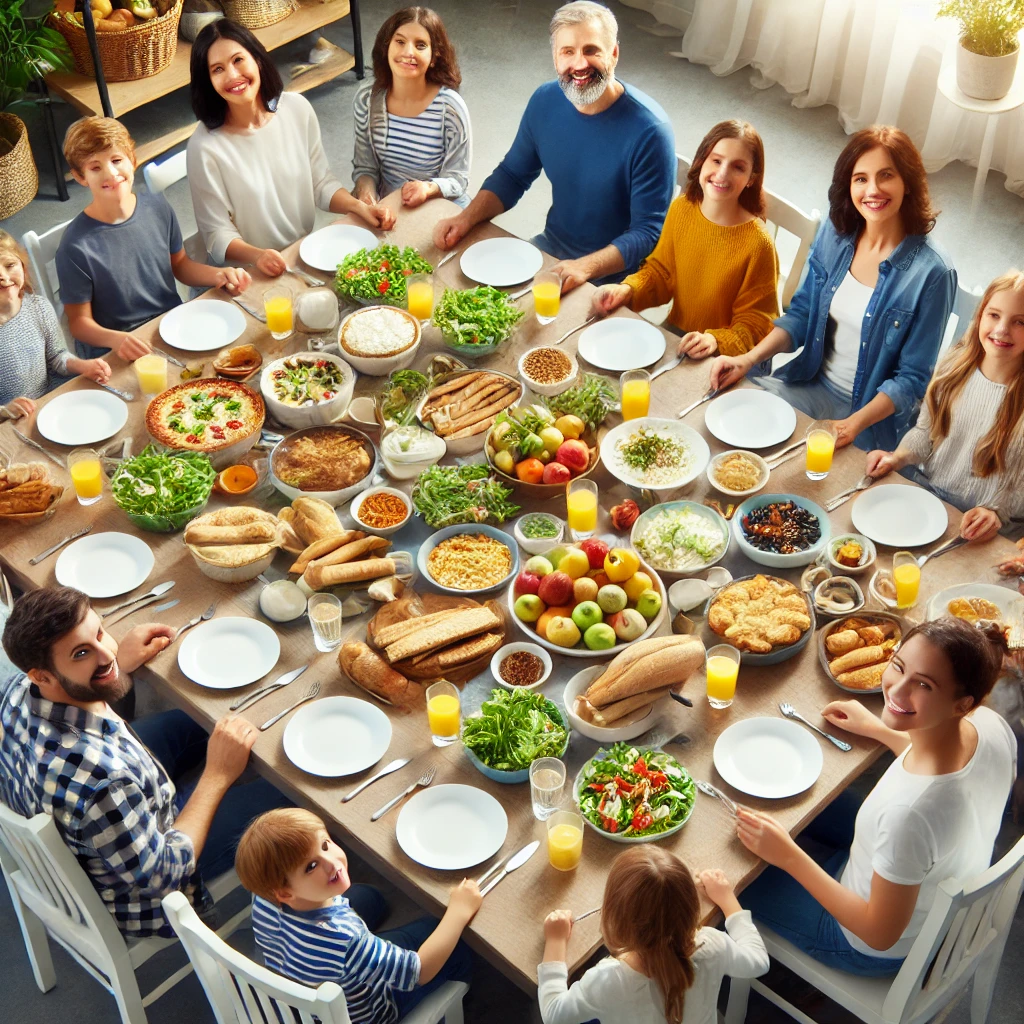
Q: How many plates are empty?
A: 12